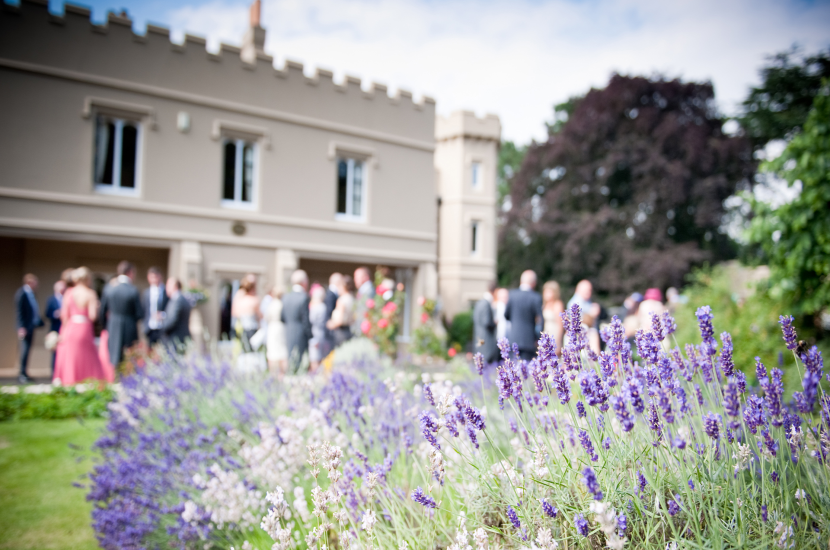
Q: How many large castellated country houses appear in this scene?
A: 1